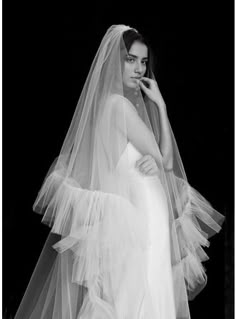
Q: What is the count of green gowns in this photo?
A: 0